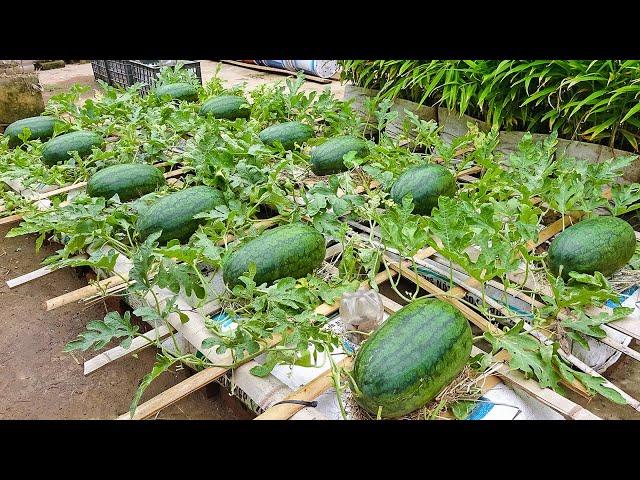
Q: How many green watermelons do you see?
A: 12